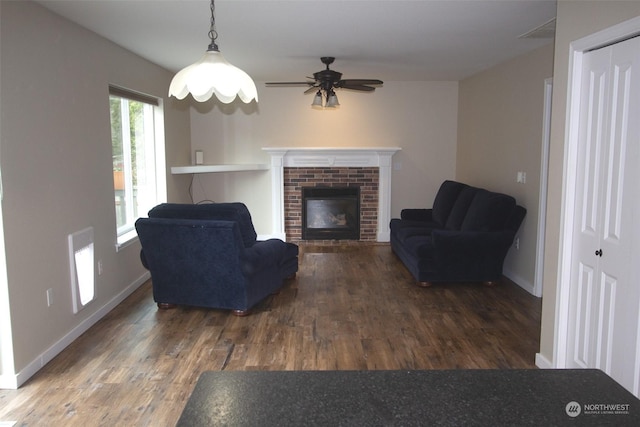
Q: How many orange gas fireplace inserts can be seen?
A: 0